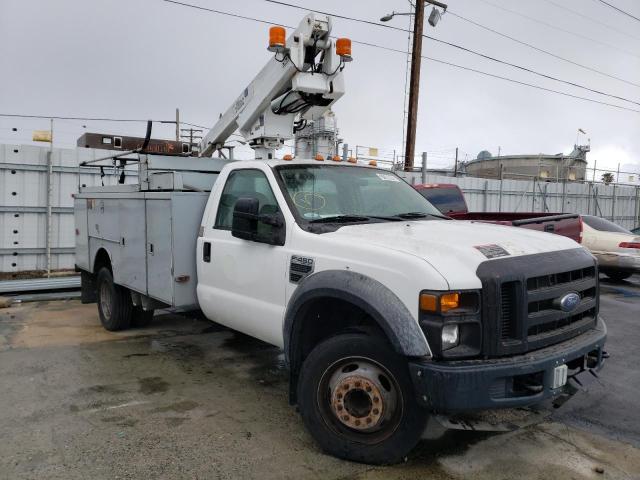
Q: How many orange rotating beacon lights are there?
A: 2